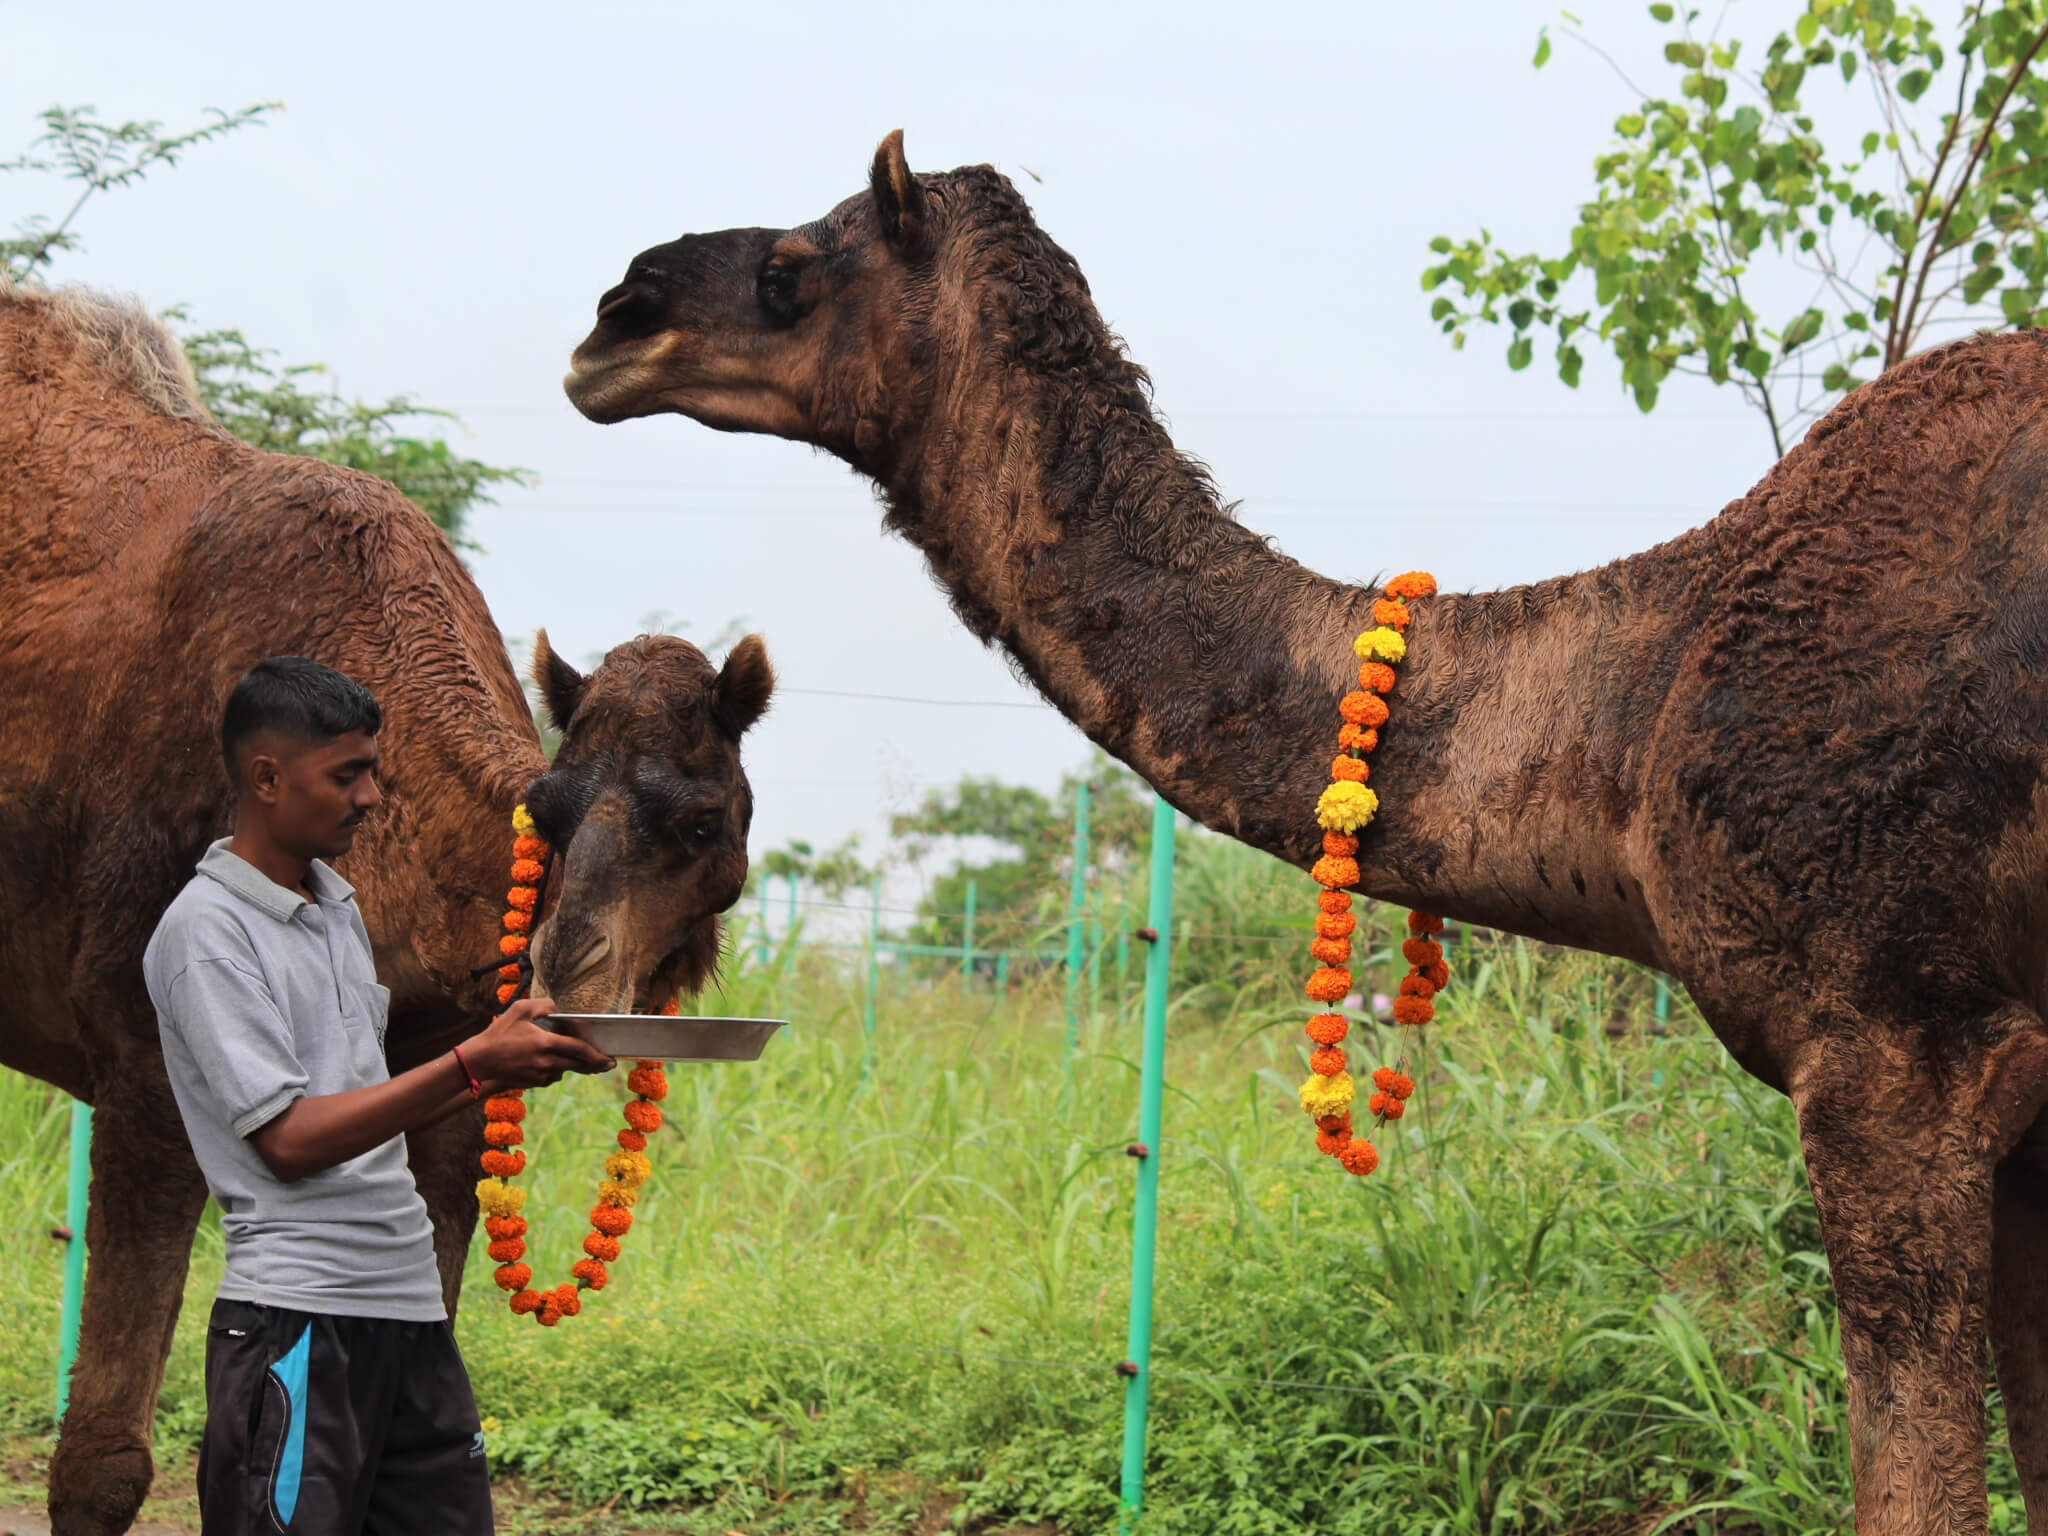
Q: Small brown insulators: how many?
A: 4